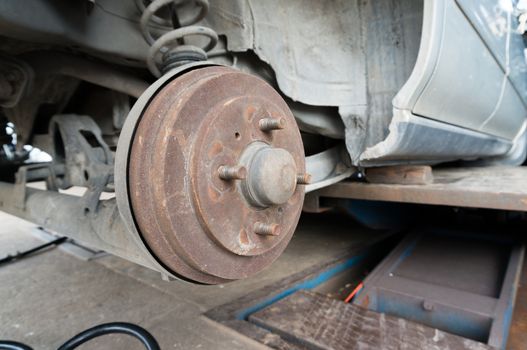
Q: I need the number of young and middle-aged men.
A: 0